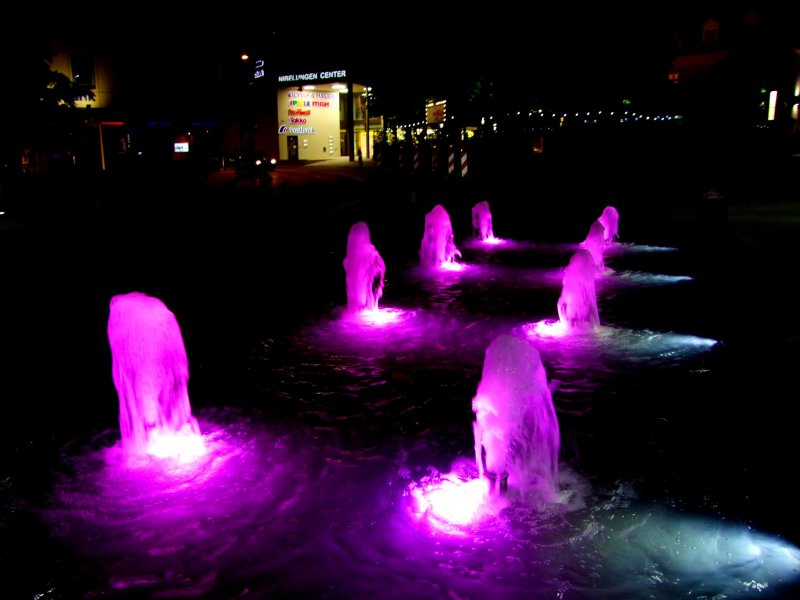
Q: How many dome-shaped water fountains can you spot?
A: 8